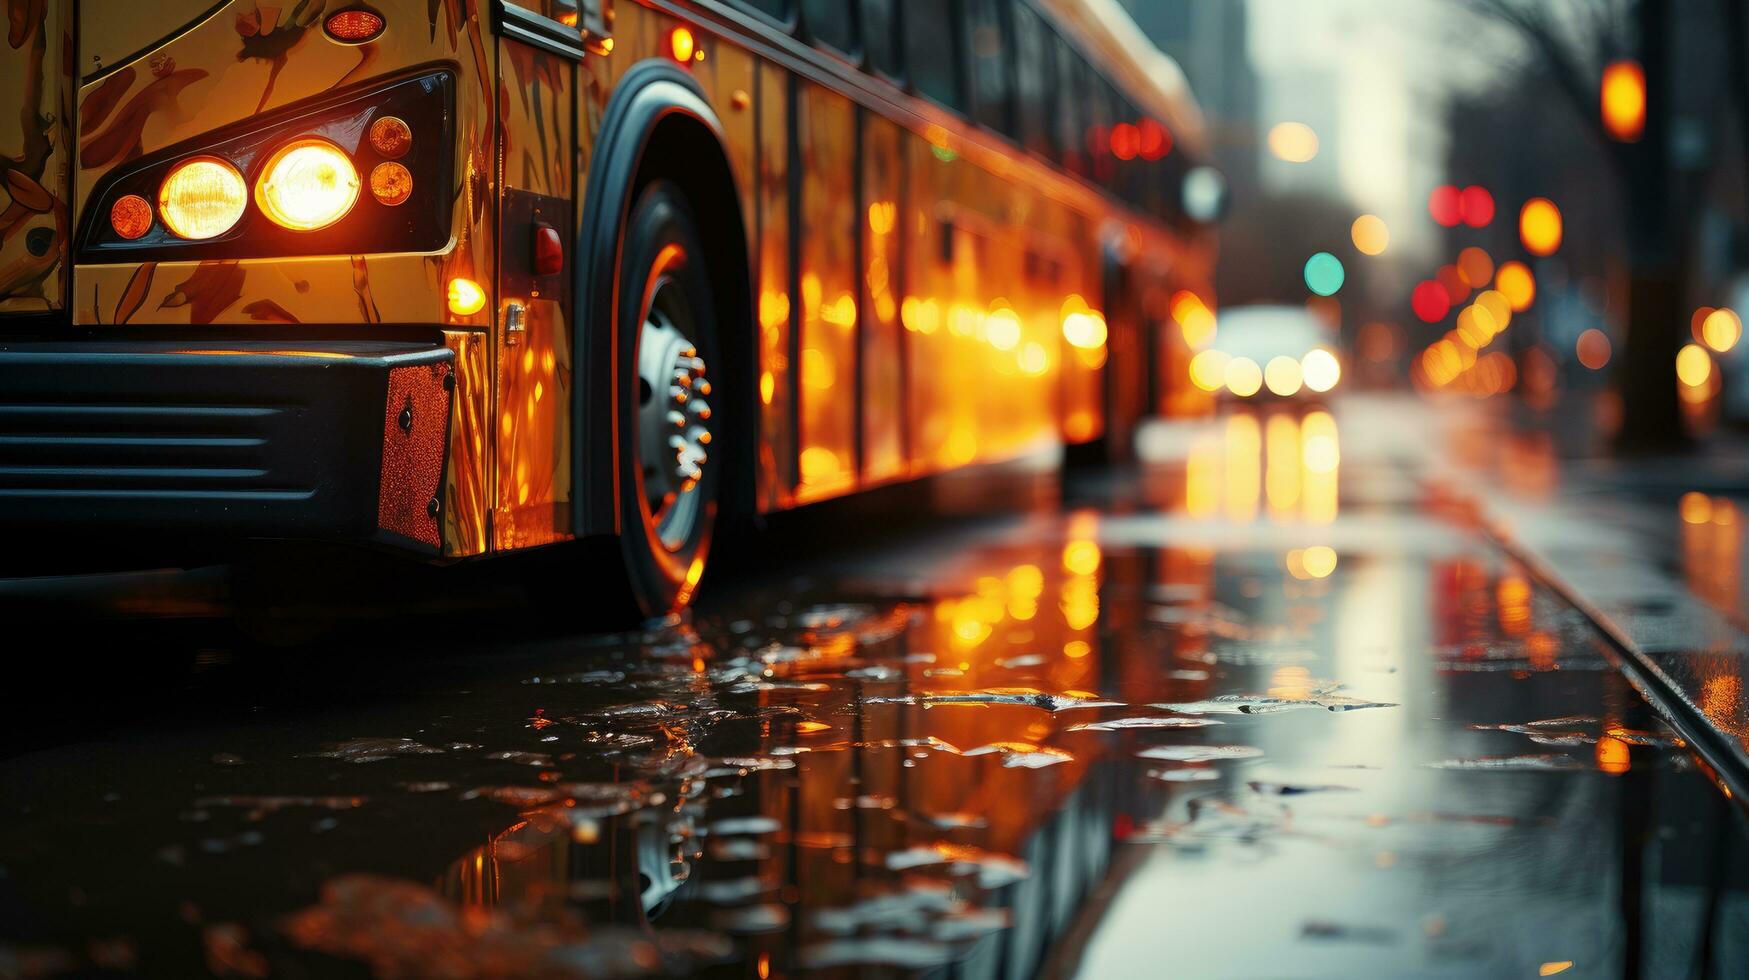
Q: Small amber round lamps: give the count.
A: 3